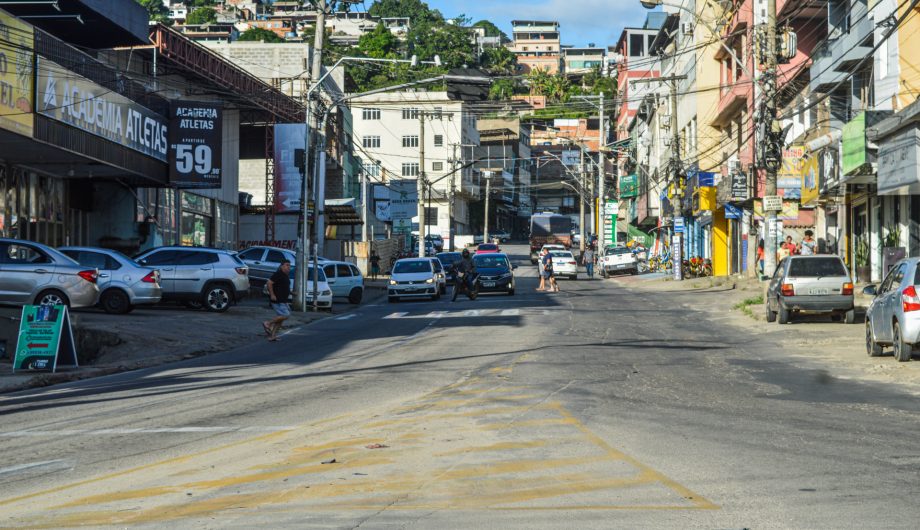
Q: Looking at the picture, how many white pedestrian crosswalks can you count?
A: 1